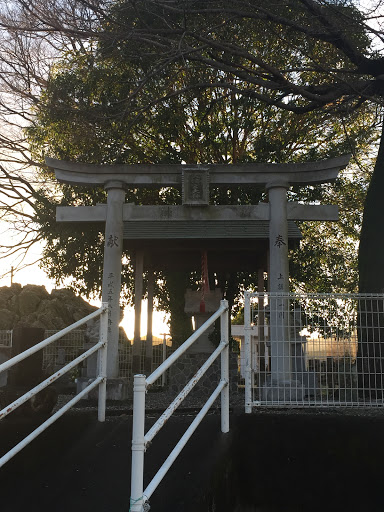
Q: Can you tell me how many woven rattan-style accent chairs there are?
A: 0